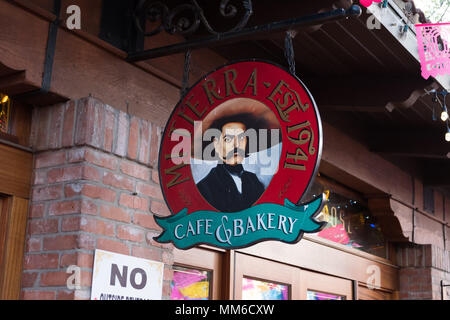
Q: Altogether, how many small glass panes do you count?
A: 3